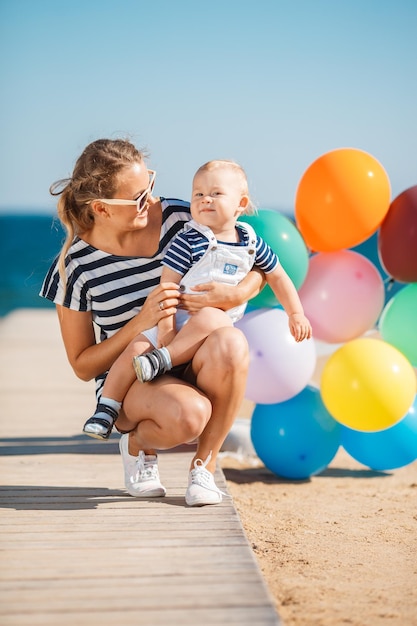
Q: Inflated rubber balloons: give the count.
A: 9